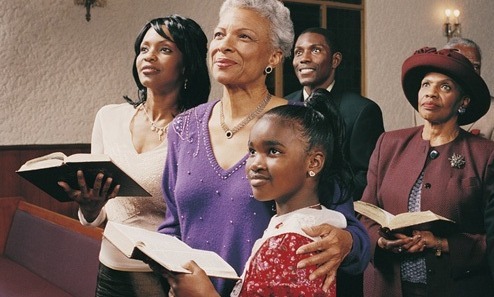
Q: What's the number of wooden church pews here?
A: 1